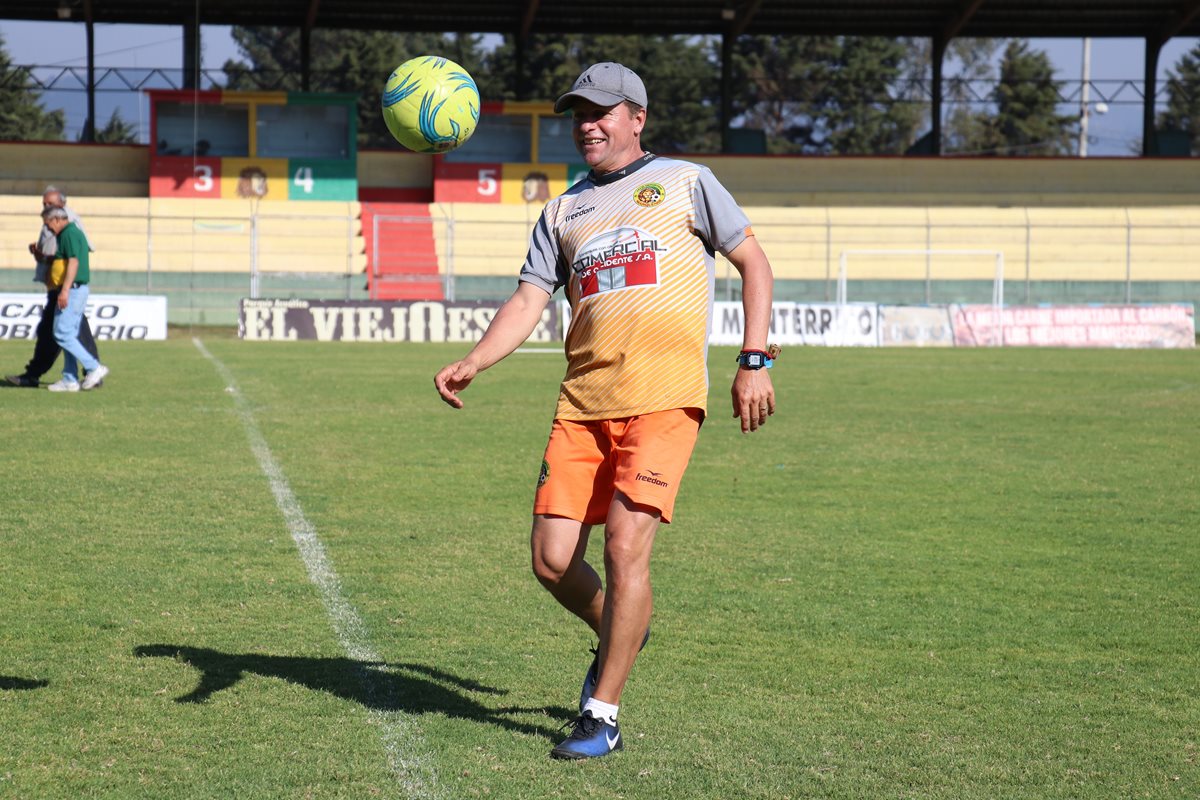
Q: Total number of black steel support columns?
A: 7